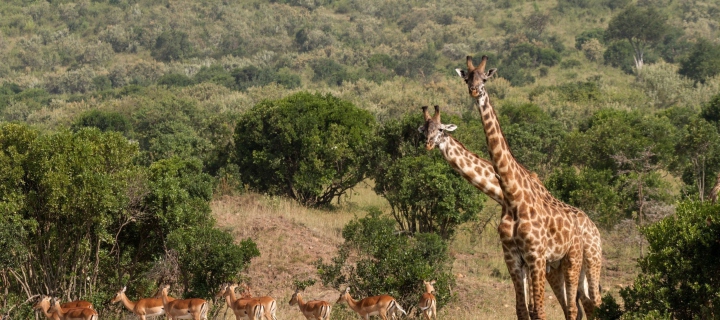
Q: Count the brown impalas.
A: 9